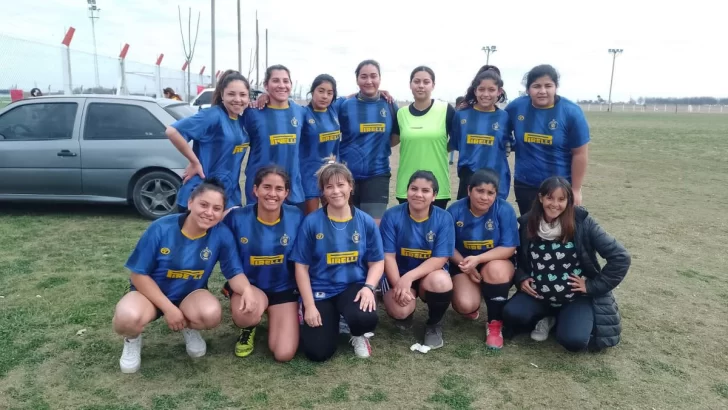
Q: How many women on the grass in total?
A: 13